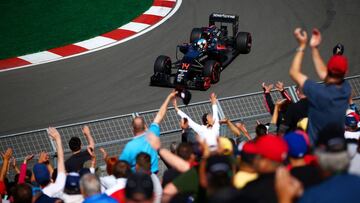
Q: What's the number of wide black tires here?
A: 4